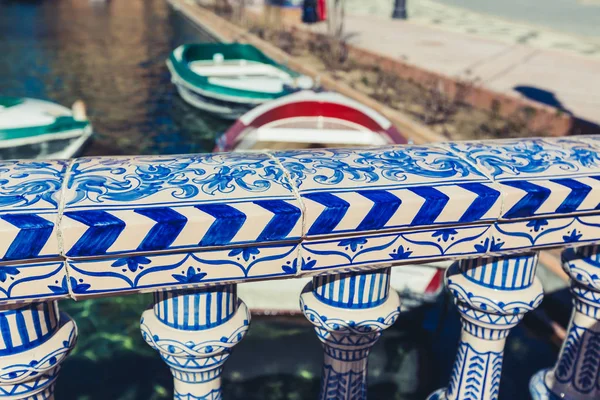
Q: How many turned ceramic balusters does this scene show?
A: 5